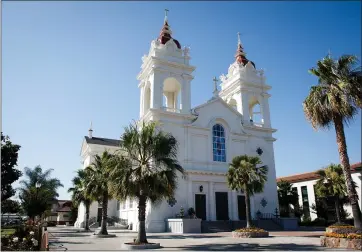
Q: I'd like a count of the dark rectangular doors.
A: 3